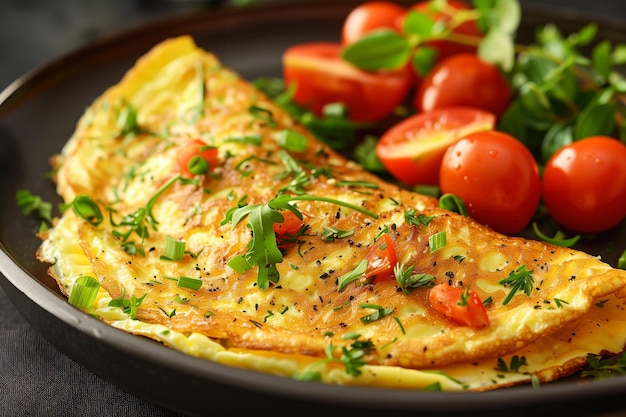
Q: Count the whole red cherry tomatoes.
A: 5